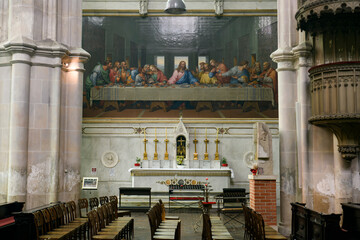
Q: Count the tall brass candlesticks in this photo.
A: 6